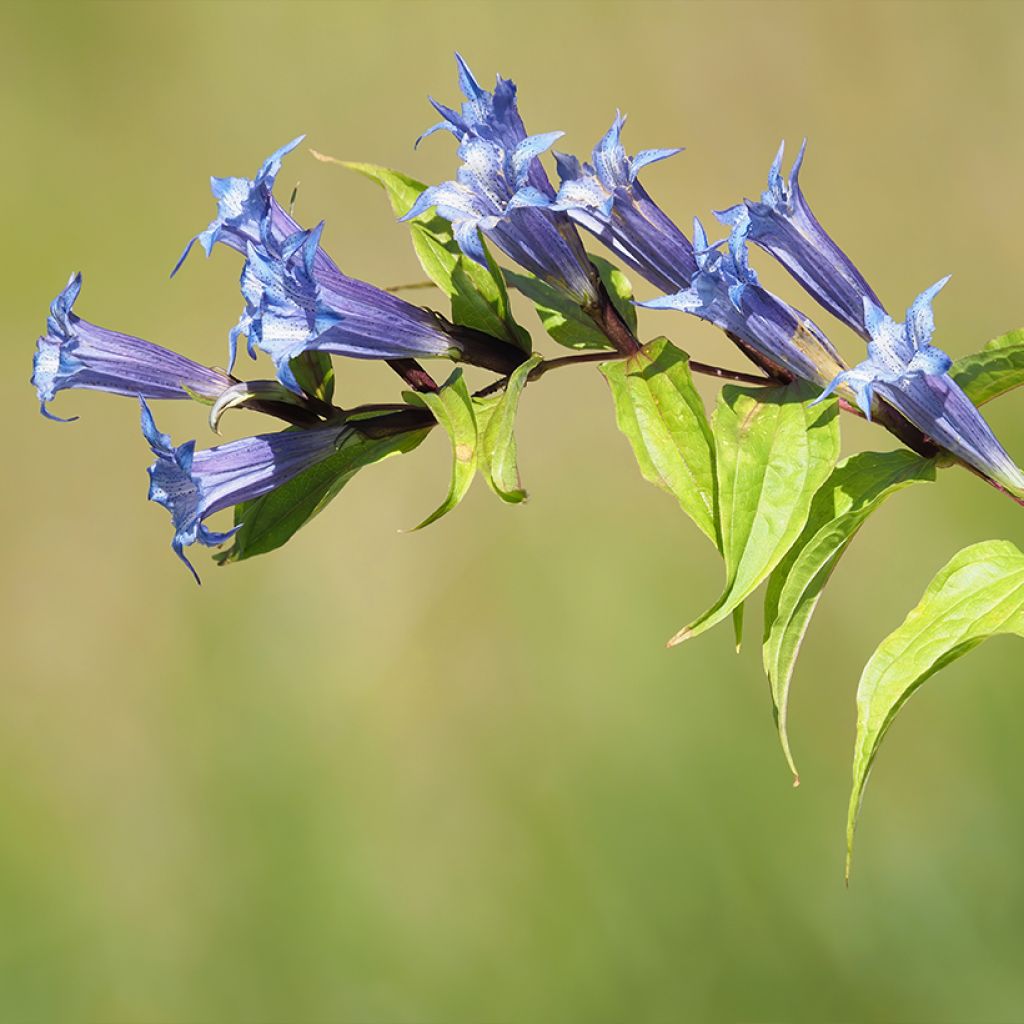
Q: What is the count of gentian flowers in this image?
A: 10